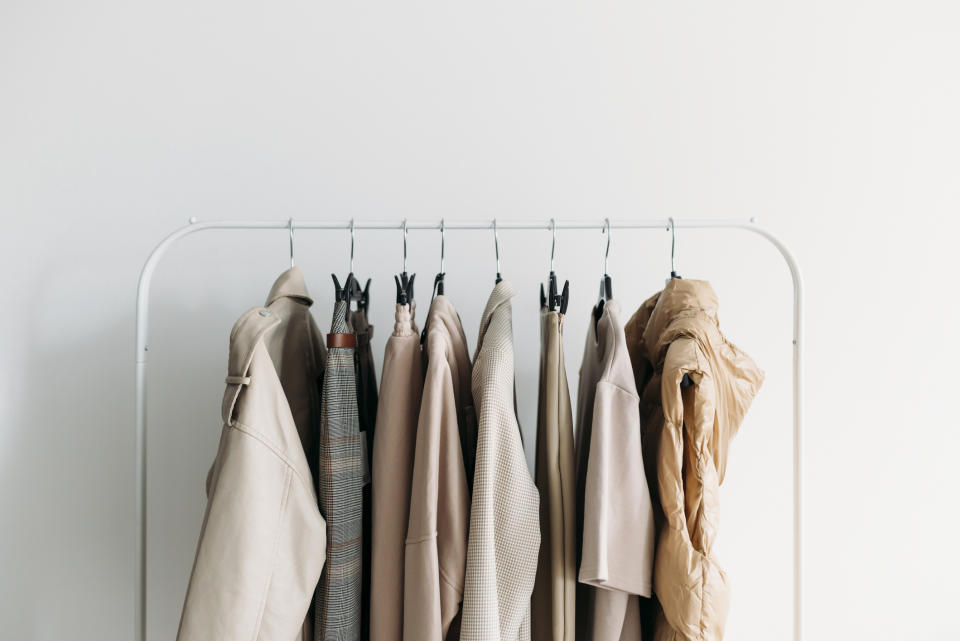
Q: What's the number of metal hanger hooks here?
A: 8